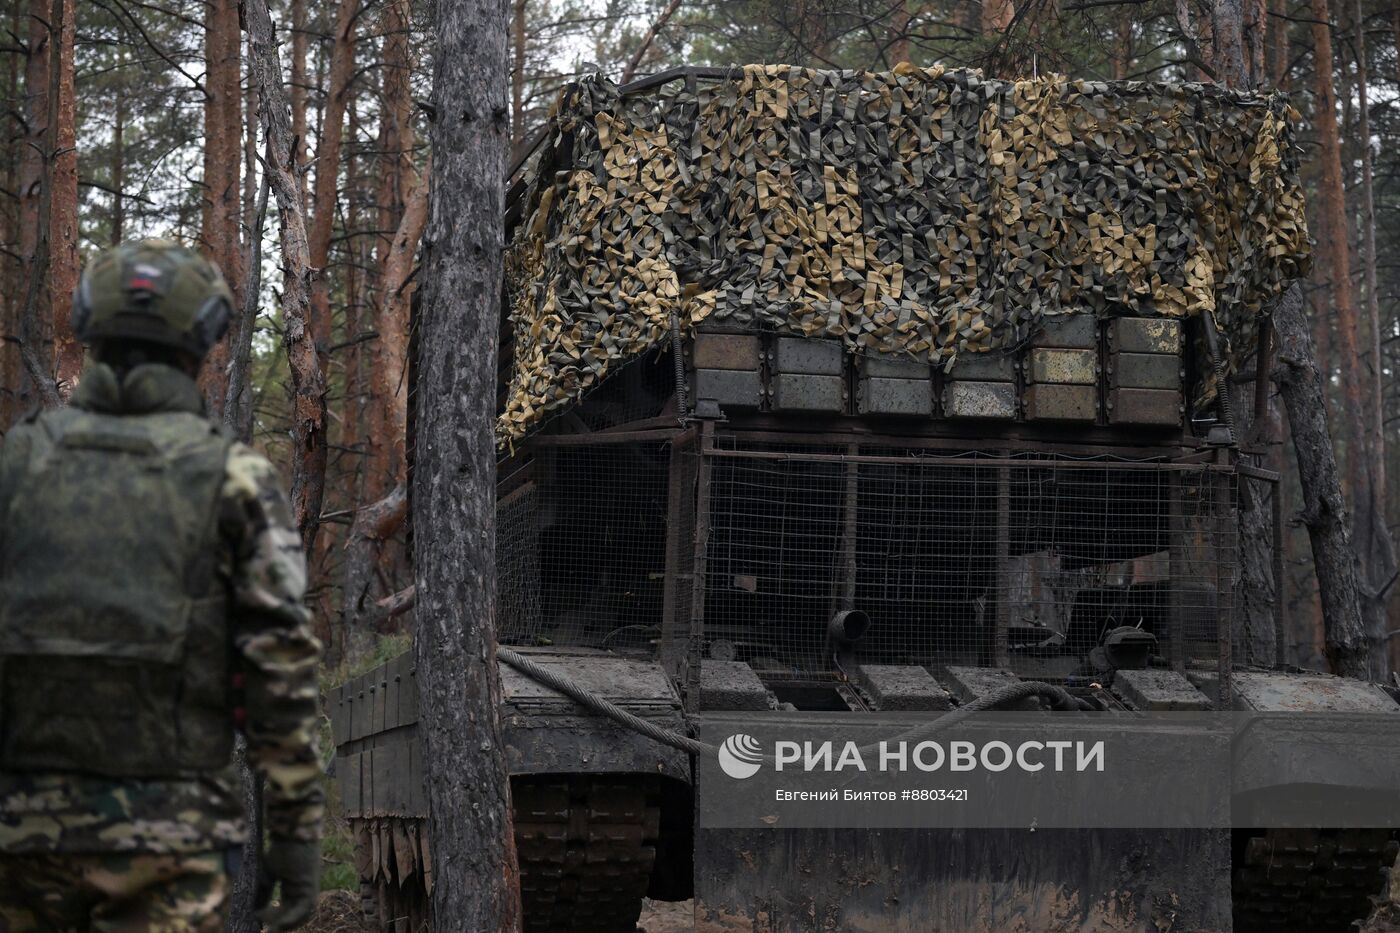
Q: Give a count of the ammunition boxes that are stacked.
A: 14